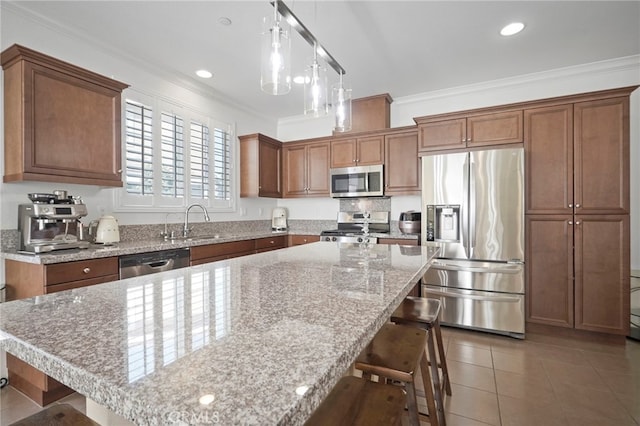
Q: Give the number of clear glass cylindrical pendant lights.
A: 3